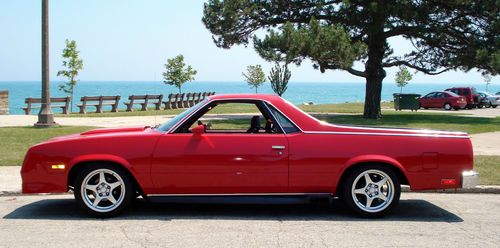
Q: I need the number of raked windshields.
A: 1